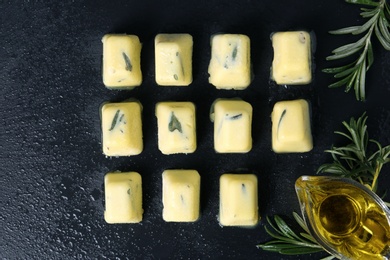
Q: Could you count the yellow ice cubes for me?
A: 11